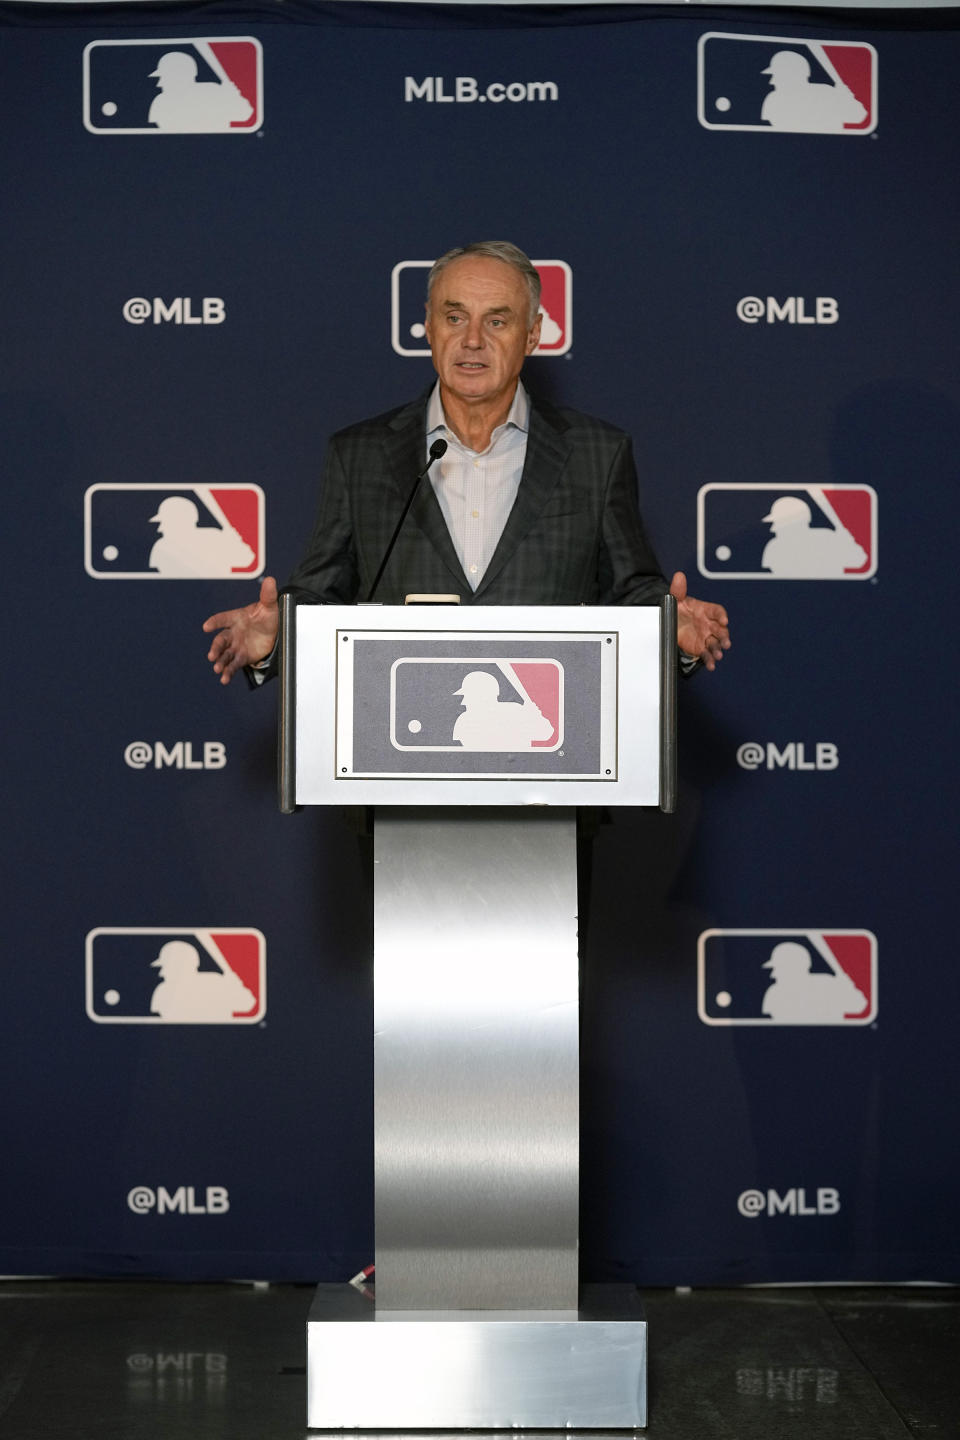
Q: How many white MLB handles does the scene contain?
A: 6